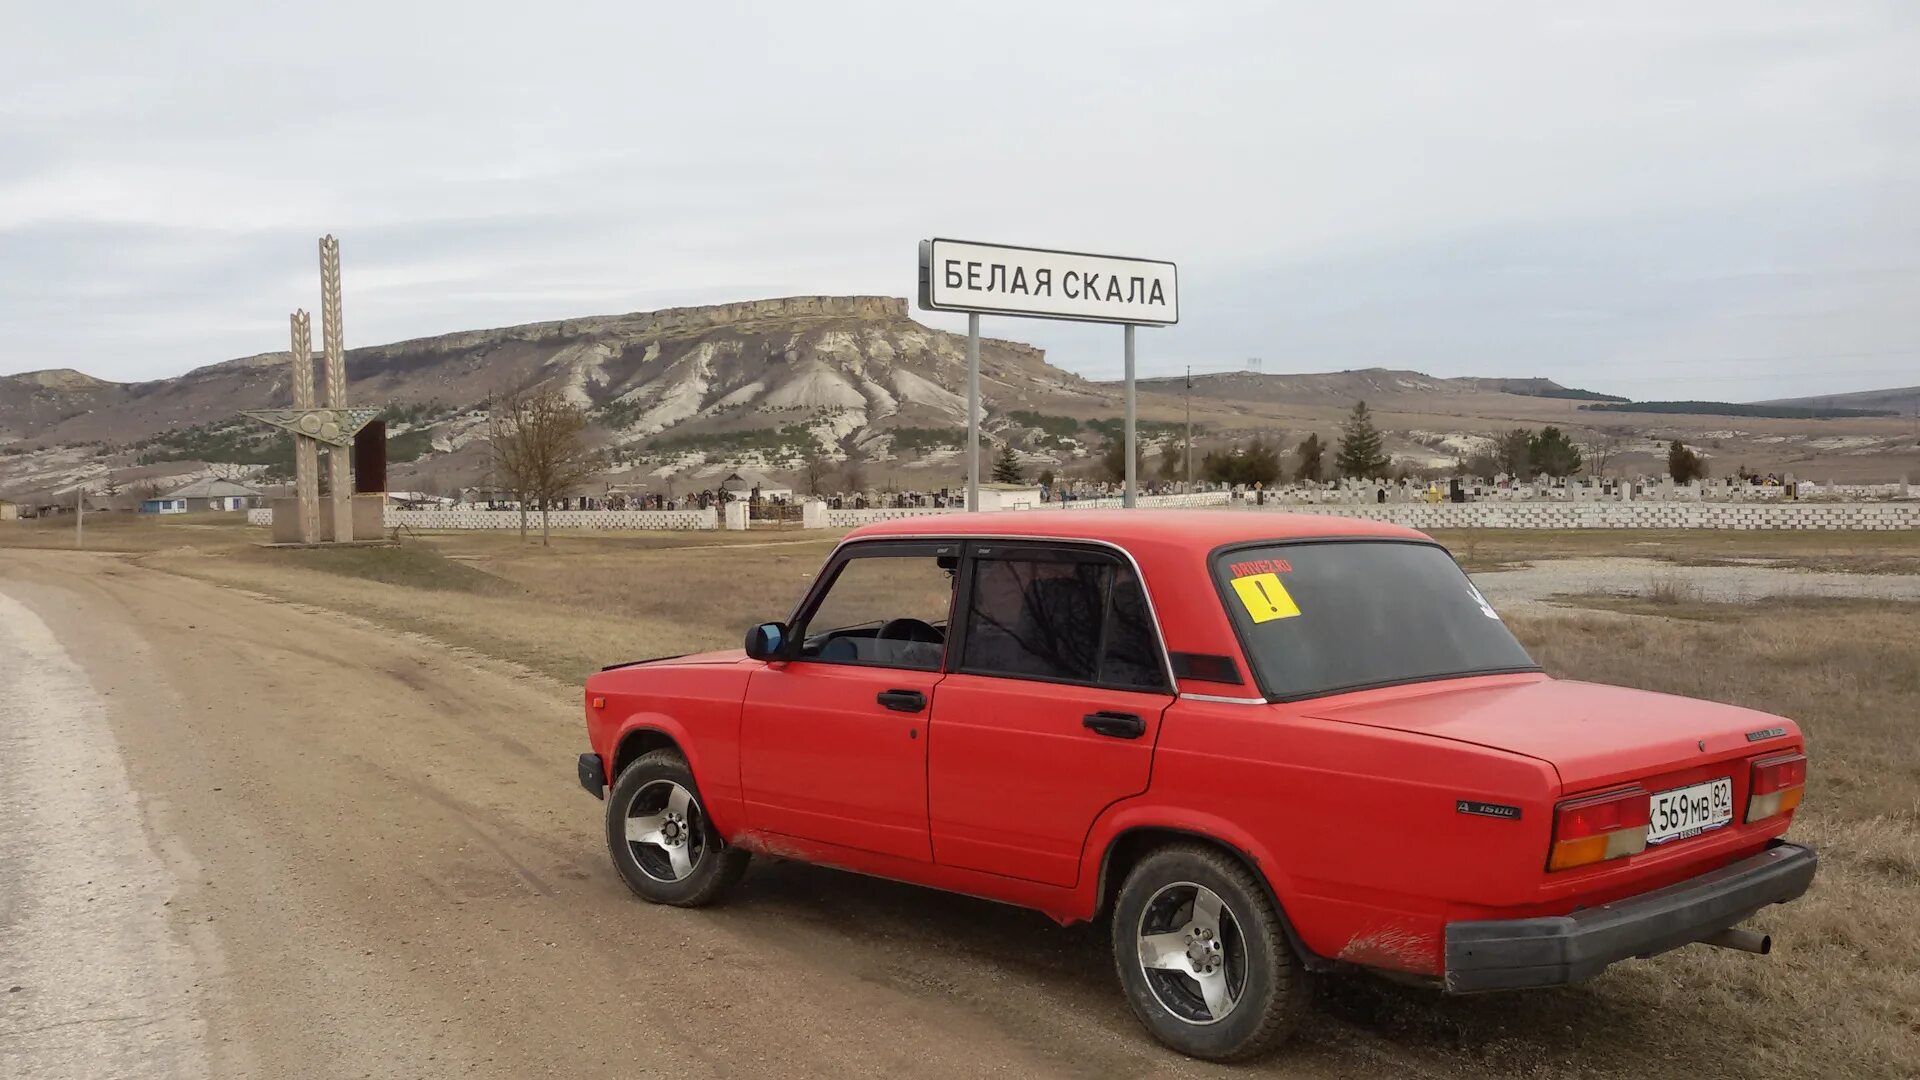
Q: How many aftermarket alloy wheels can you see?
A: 2